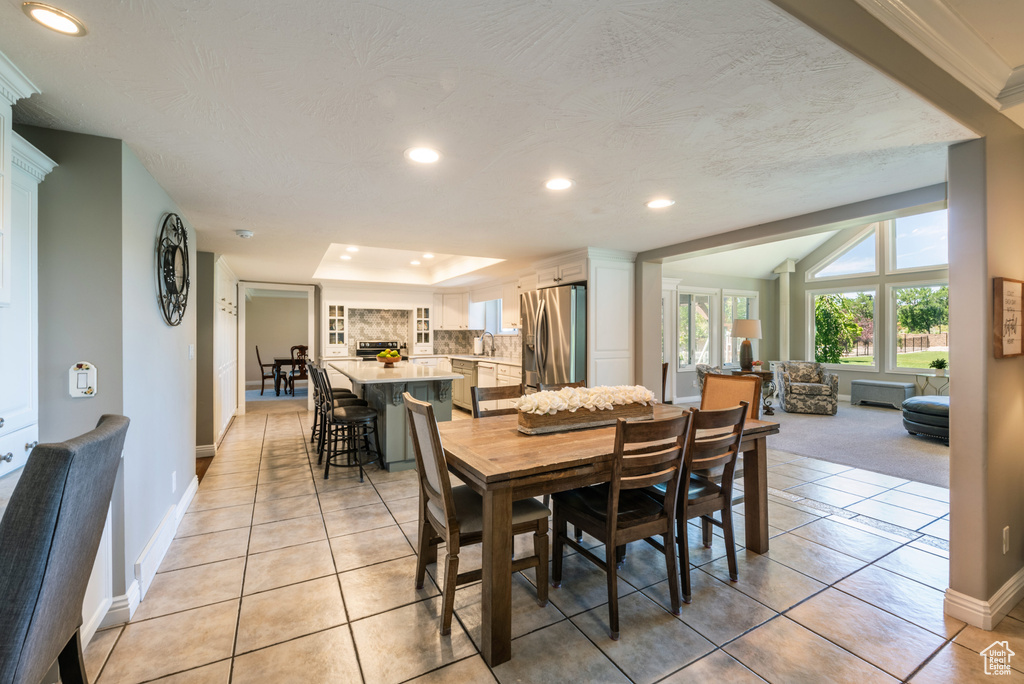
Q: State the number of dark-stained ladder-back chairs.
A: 4